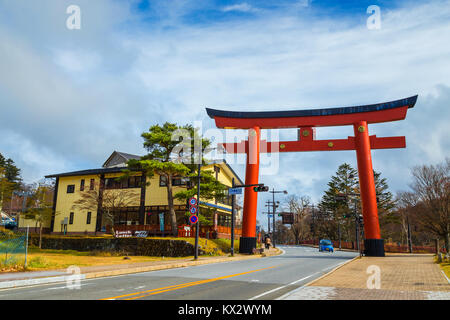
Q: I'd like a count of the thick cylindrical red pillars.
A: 2